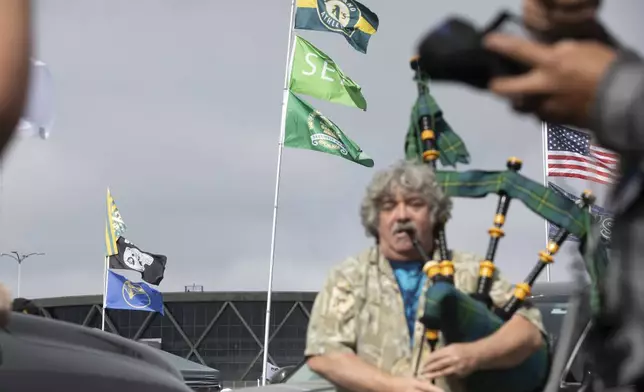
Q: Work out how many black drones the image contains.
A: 3